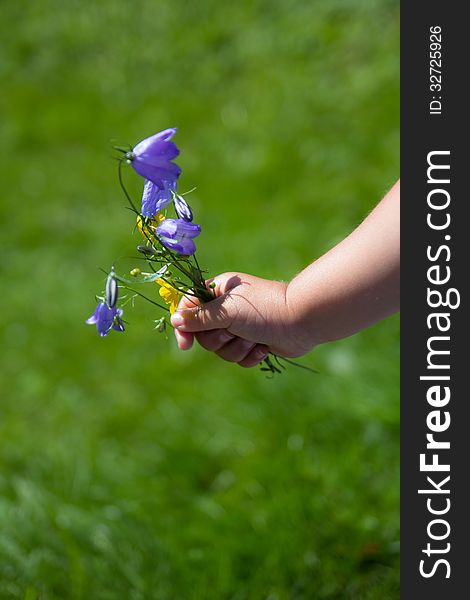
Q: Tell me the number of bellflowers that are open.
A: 4